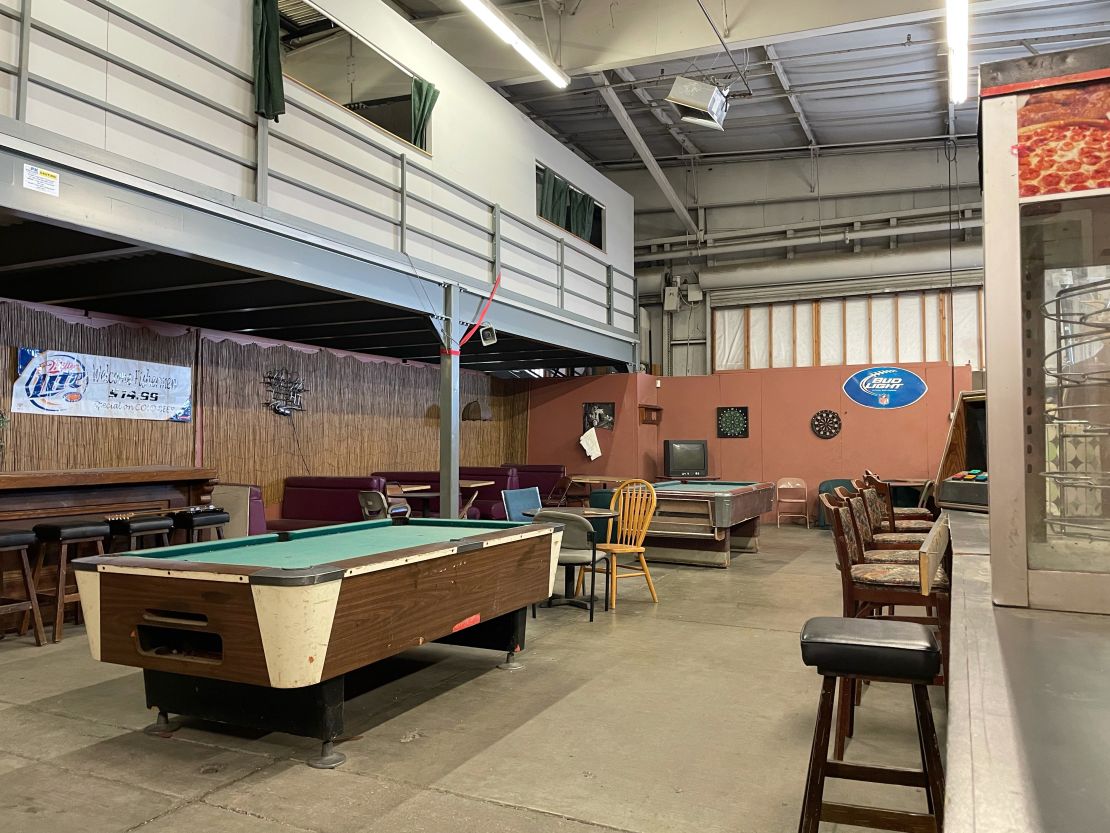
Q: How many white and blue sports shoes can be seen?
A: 0